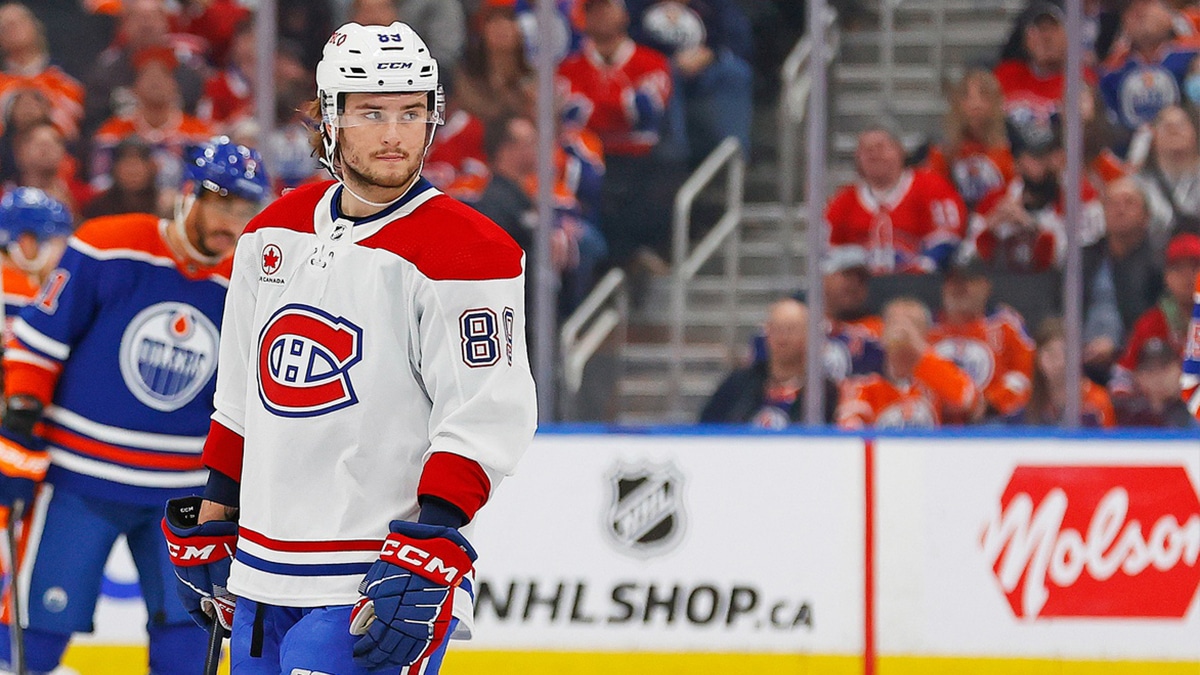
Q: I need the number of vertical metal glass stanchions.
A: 4